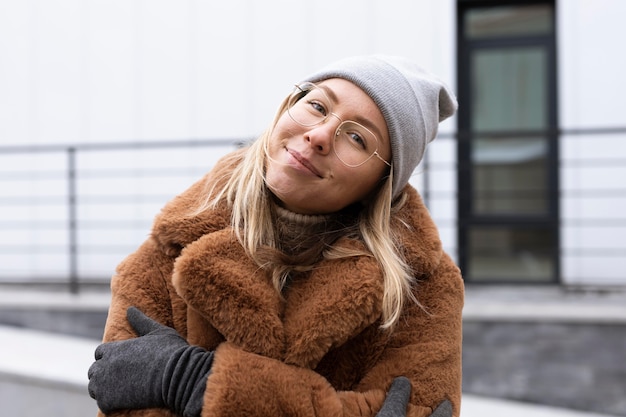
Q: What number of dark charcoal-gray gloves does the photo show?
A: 2